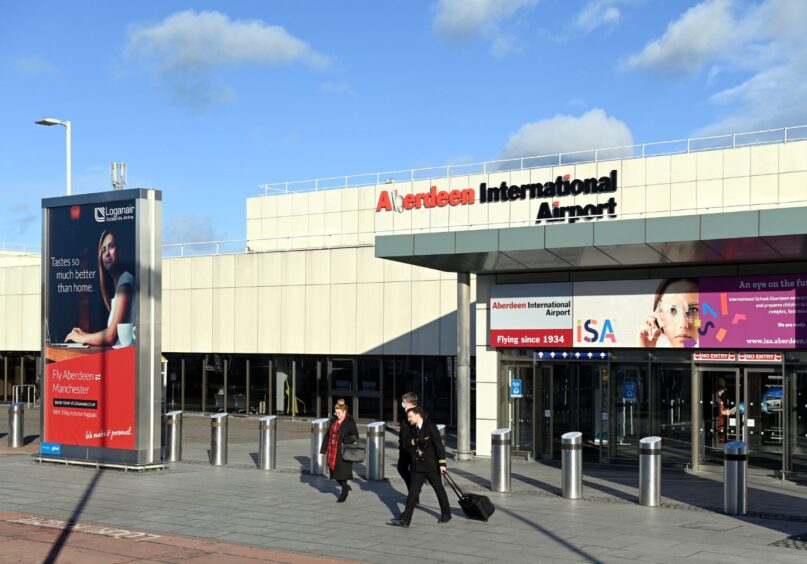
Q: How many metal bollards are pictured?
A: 11